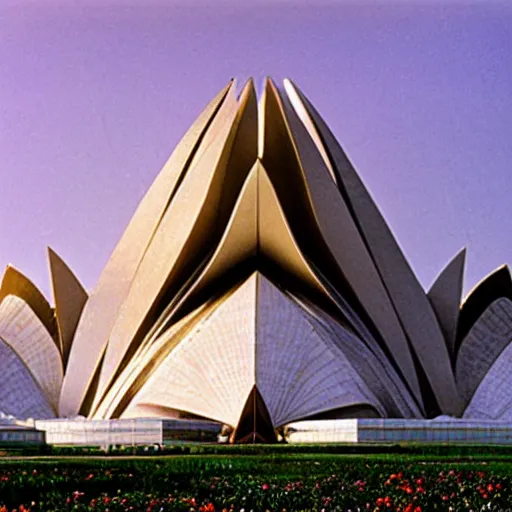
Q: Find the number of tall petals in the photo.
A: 4